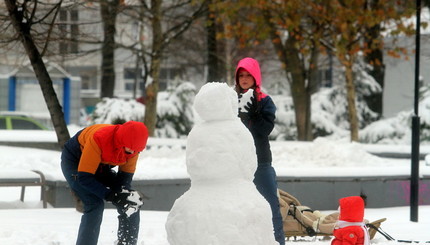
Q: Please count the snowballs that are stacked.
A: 3